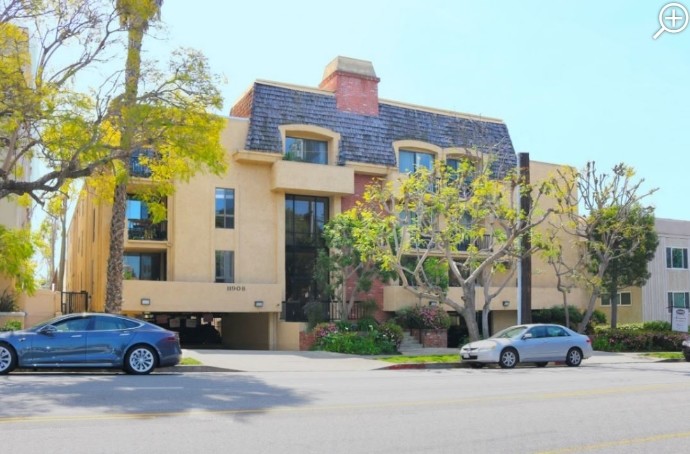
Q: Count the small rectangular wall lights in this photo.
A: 4